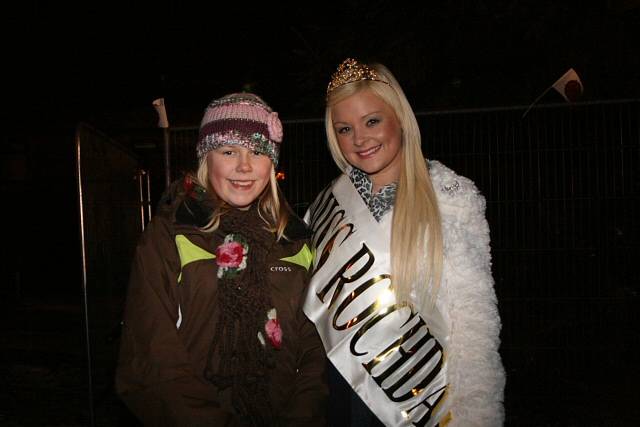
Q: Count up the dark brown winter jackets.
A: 1